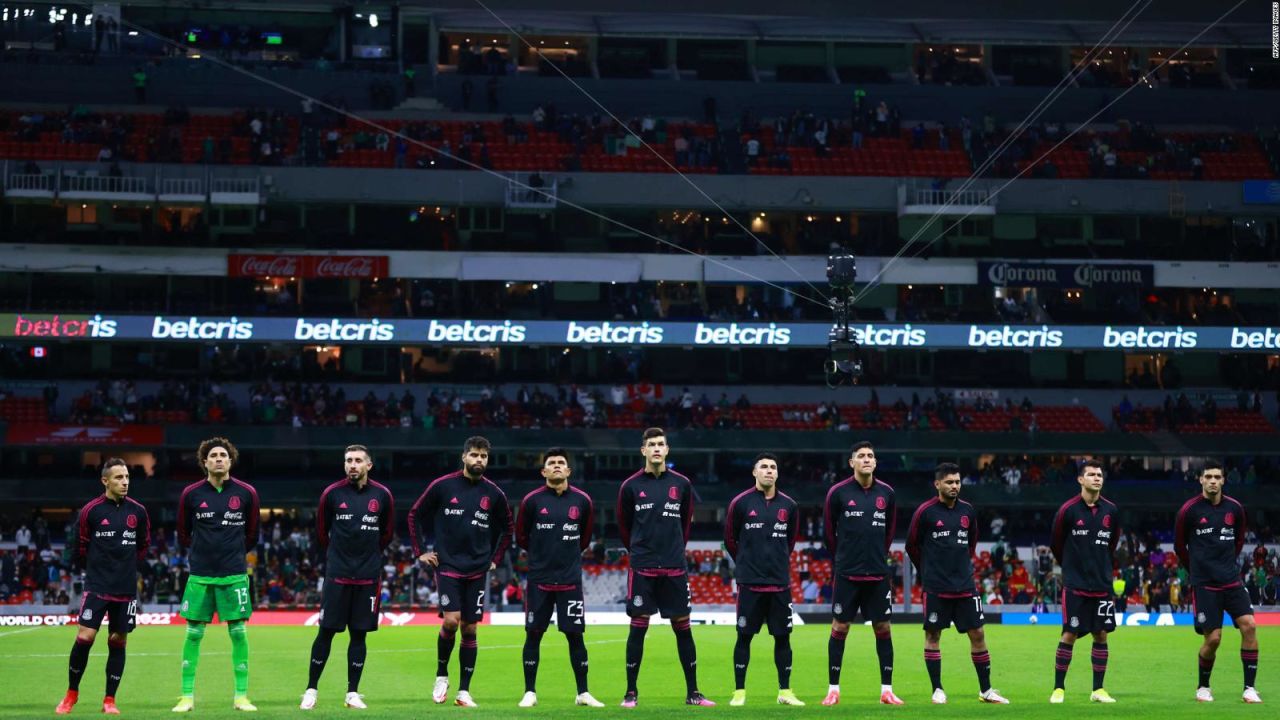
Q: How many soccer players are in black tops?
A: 11